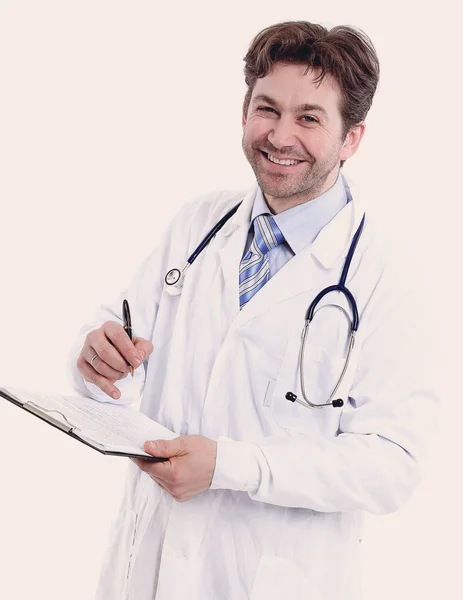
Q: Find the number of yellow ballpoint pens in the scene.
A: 0